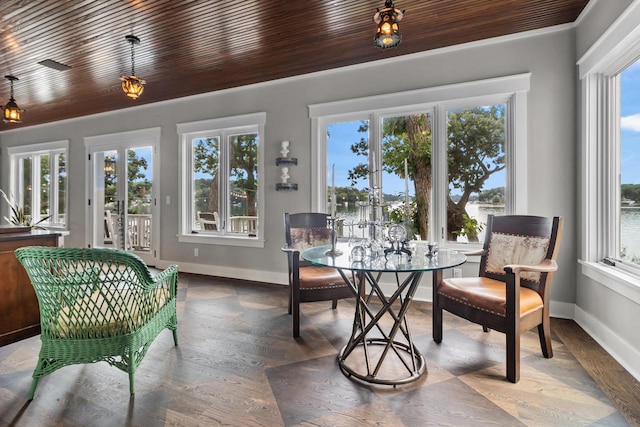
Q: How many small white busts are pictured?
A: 2